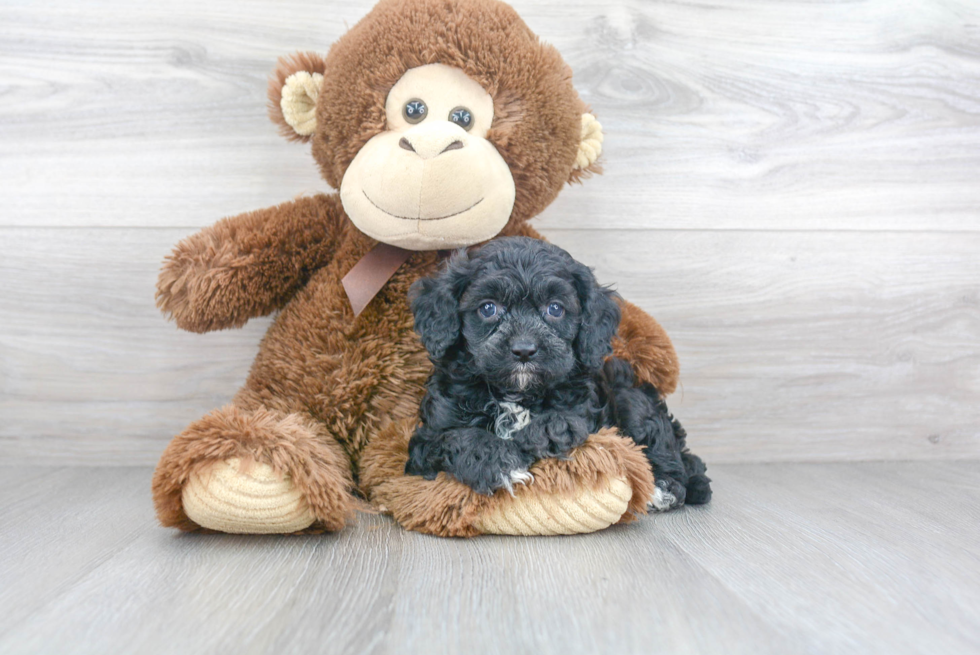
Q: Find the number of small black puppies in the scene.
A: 1